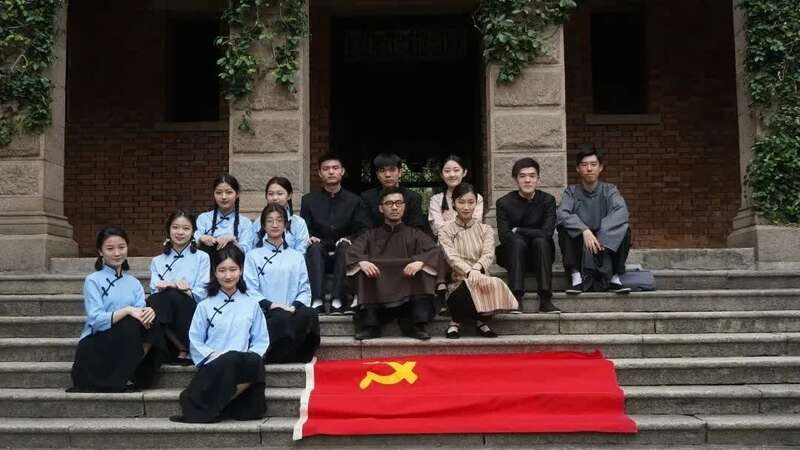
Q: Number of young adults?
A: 13